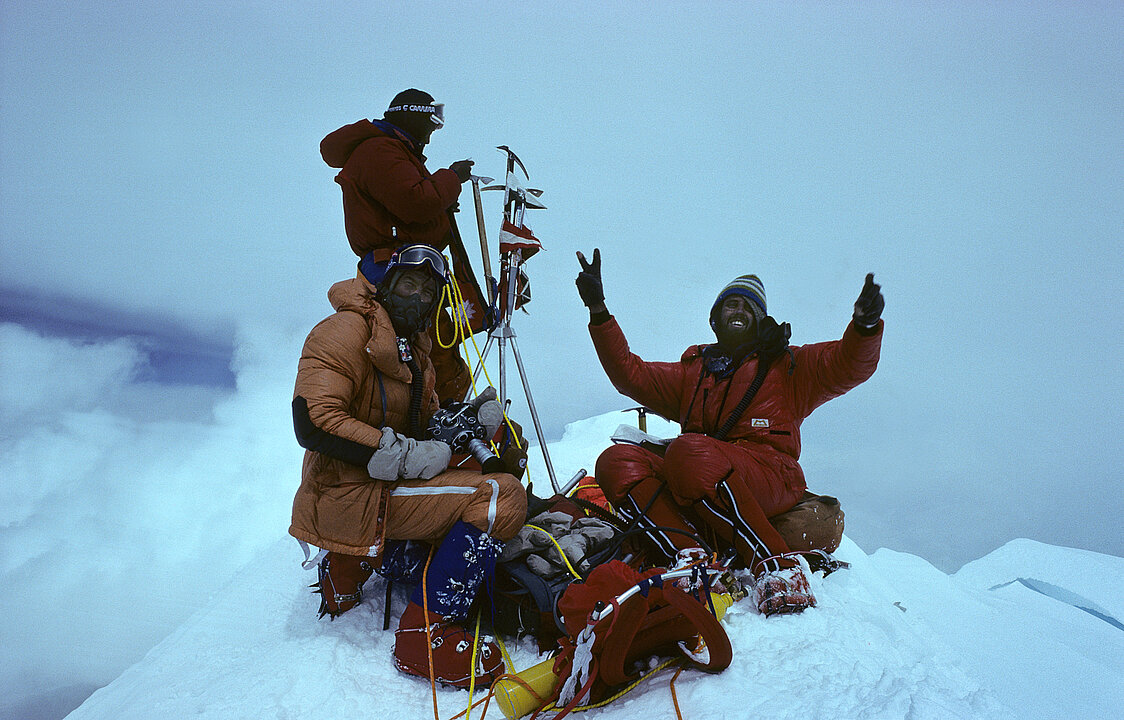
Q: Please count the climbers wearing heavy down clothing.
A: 3